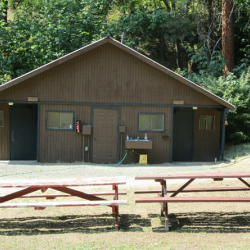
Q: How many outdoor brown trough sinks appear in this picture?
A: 1